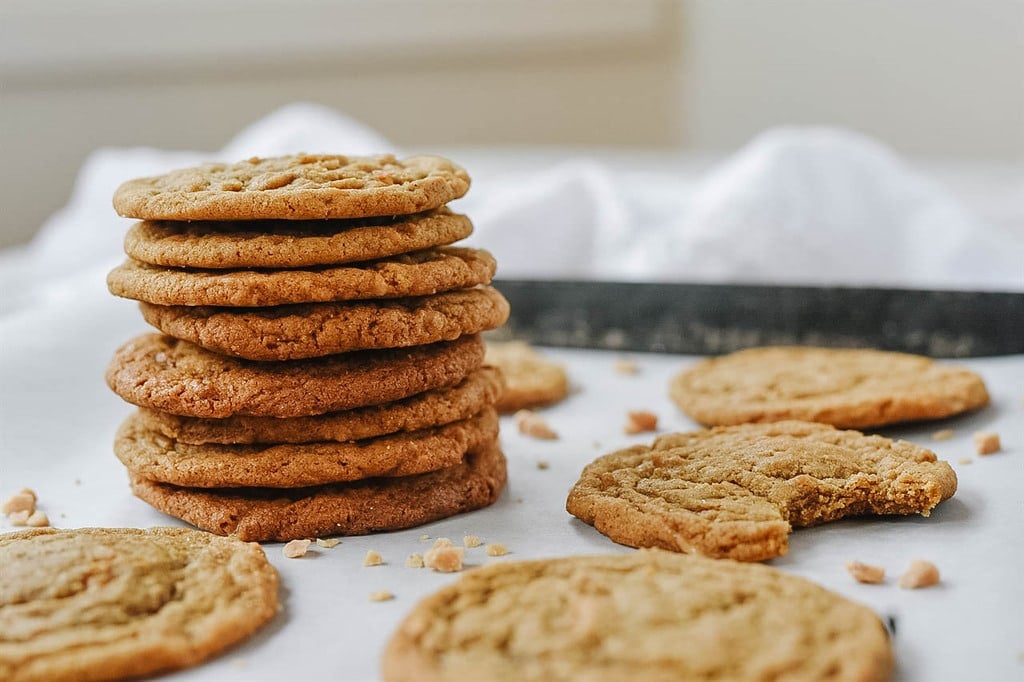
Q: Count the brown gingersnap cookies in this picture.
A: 13